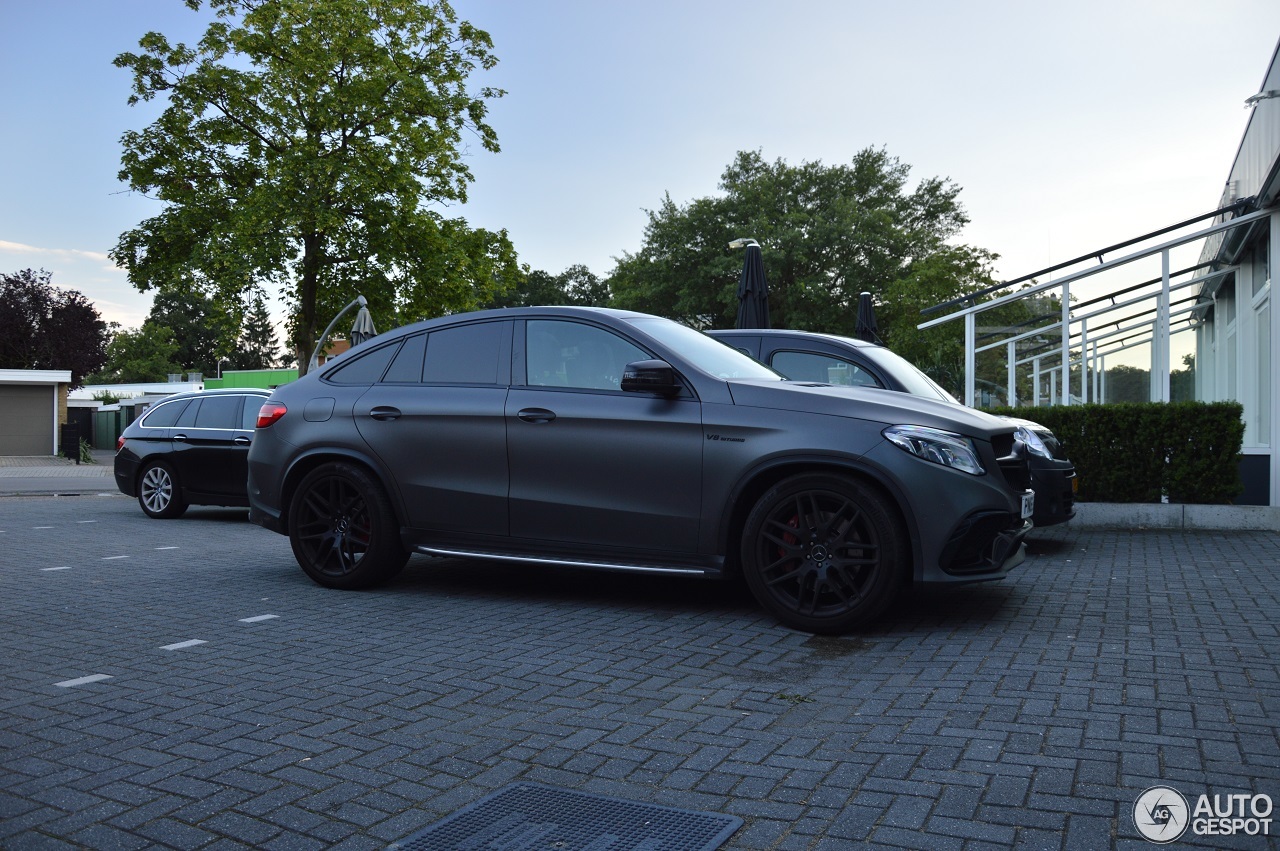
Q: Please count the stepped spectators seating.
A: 0